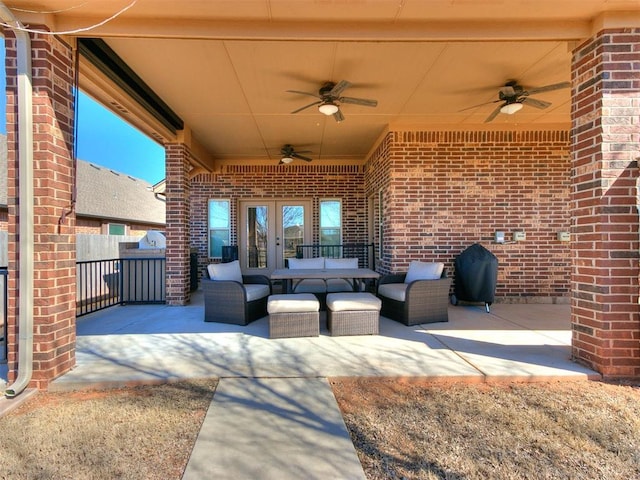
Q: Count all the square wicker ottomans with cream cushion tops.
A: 2